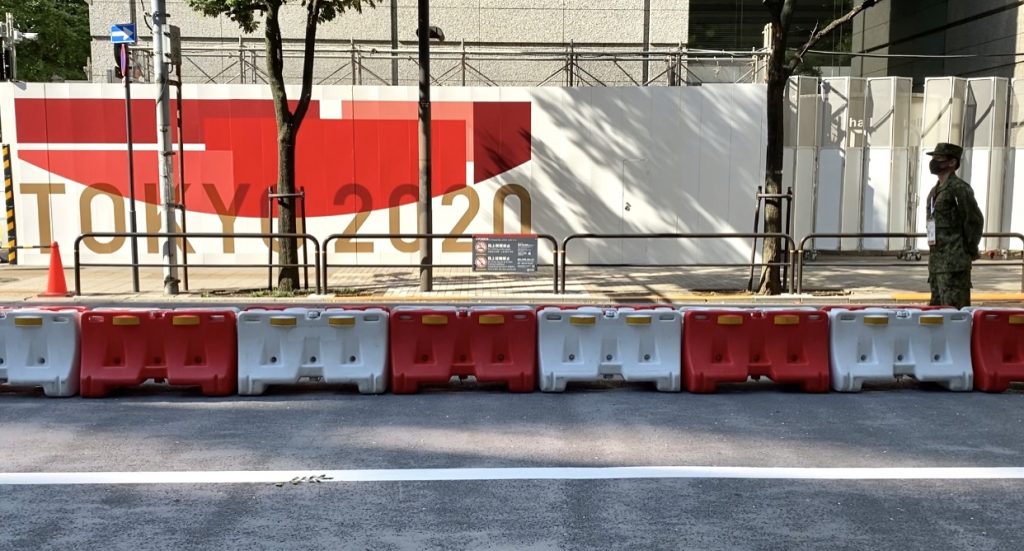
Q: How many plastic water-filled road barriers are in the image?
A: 8